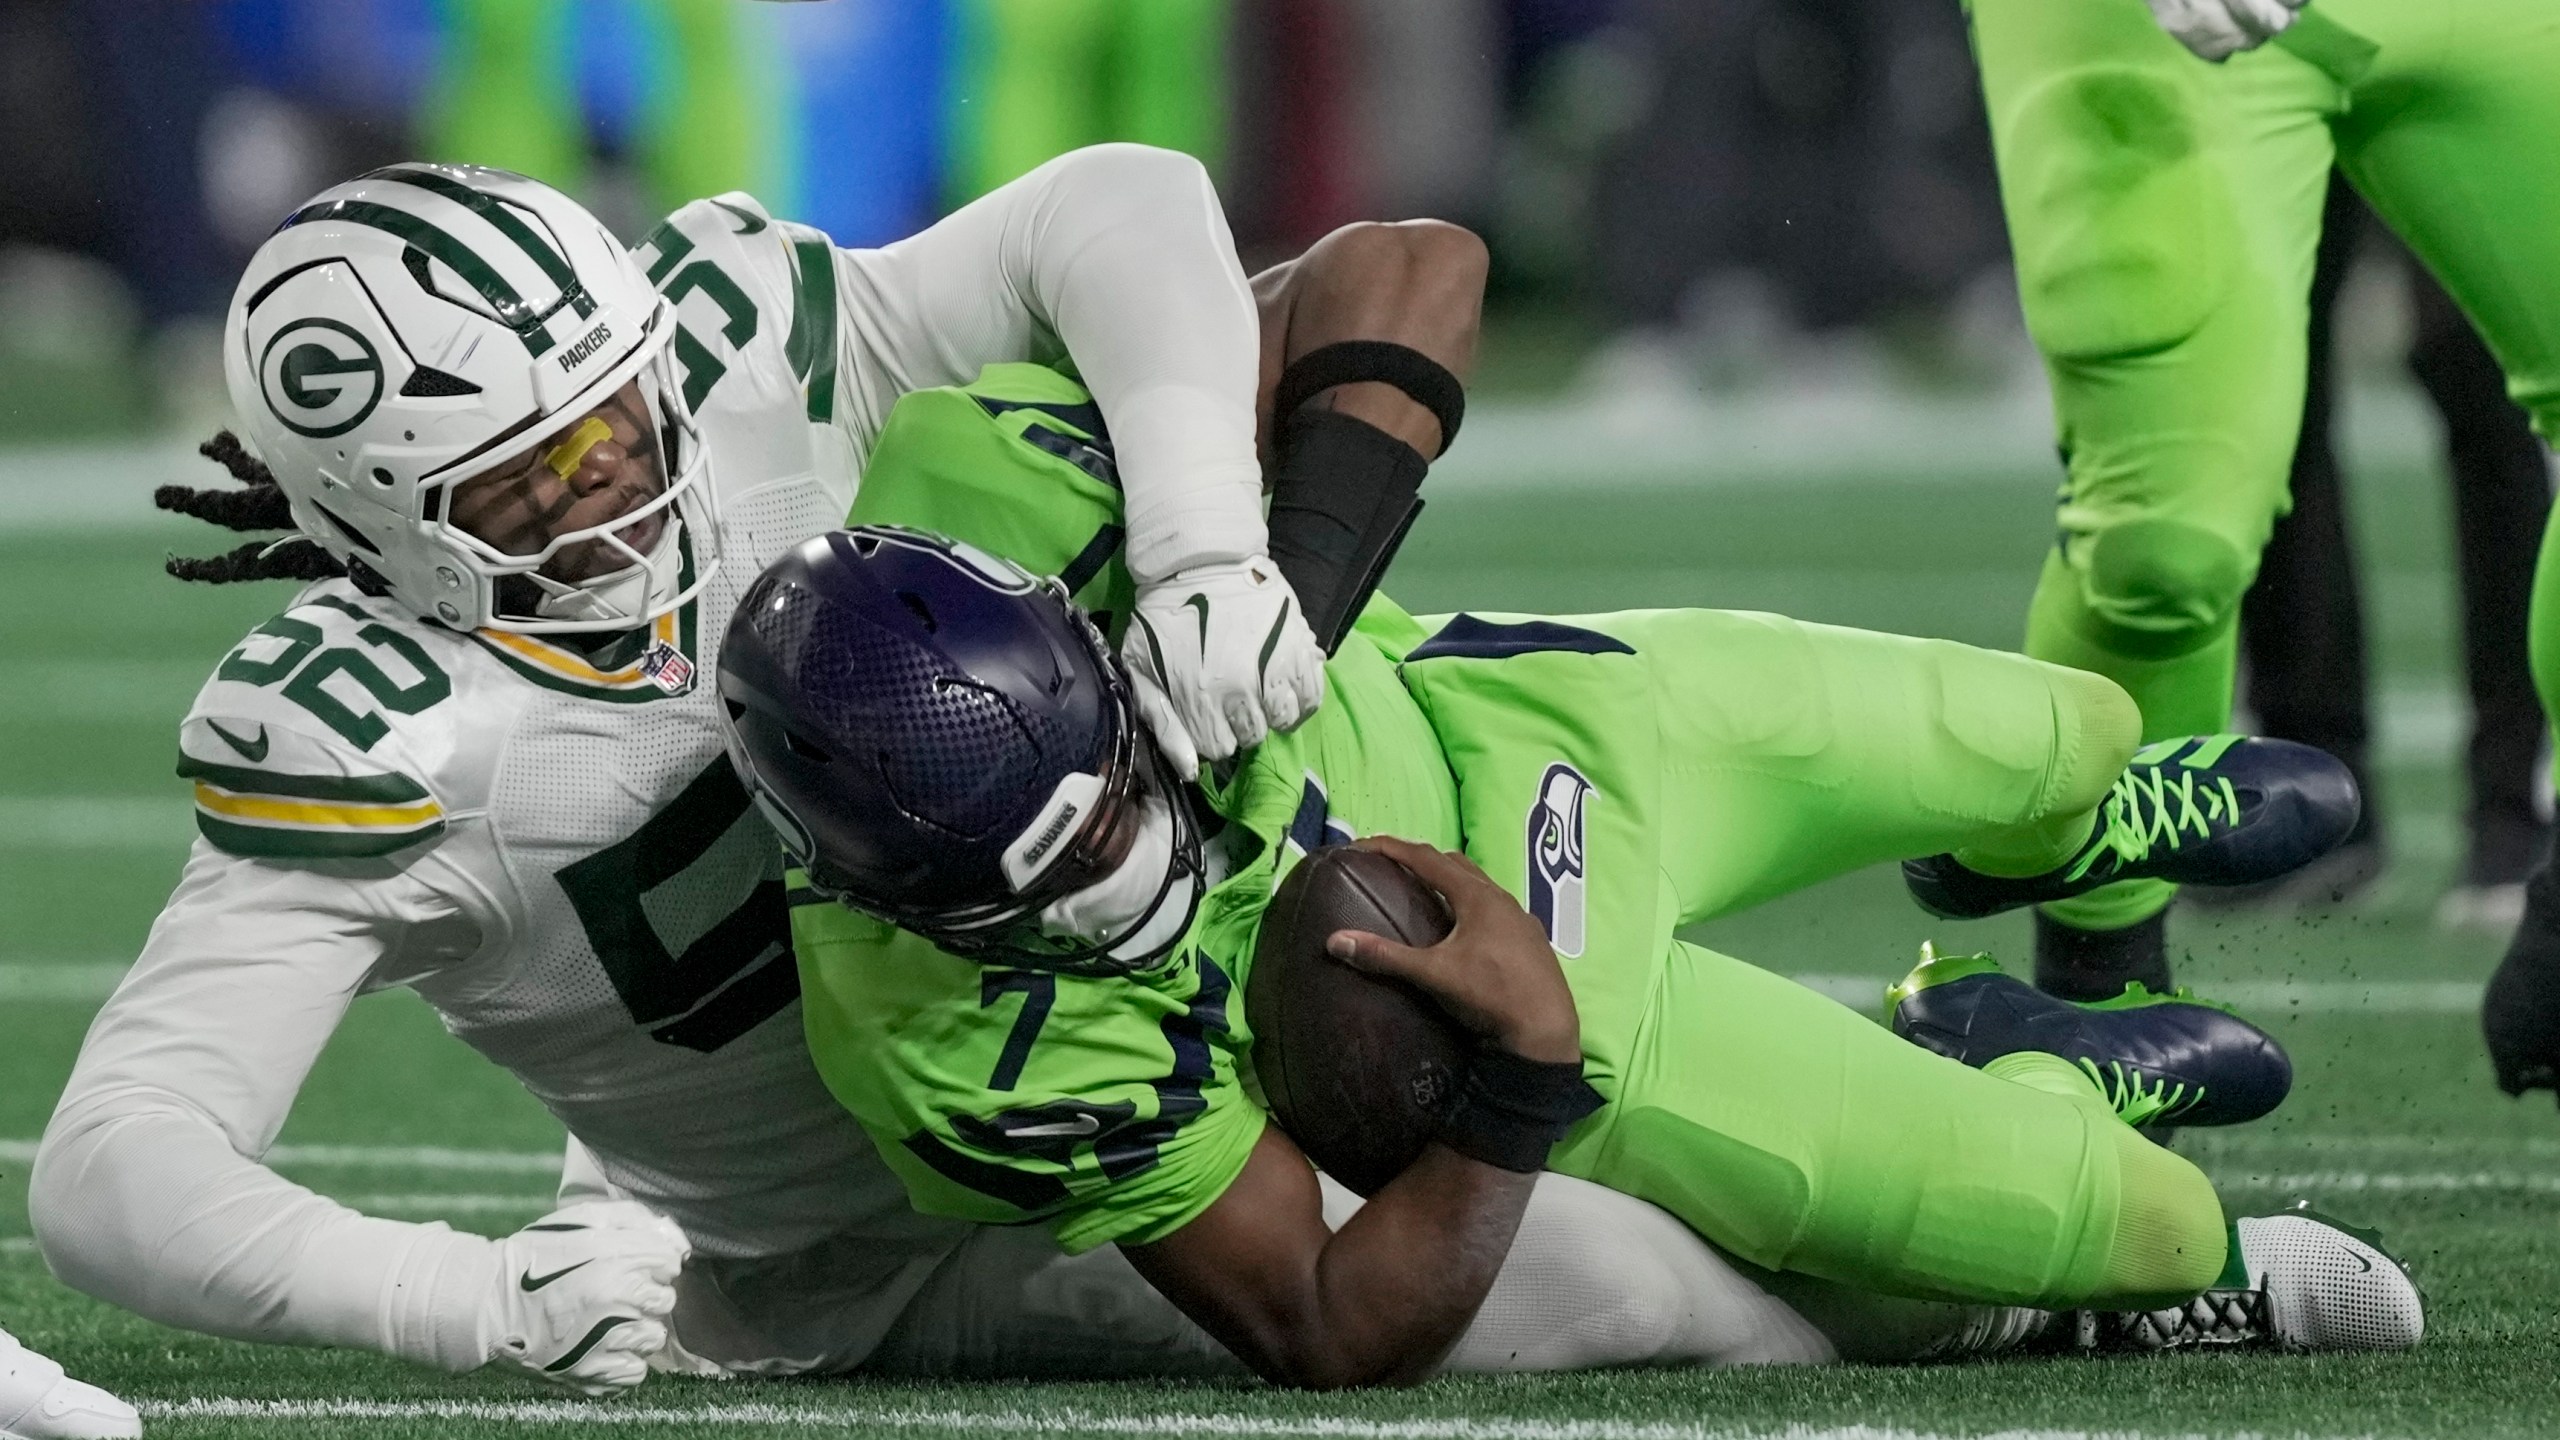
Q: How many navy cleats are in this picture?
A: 2